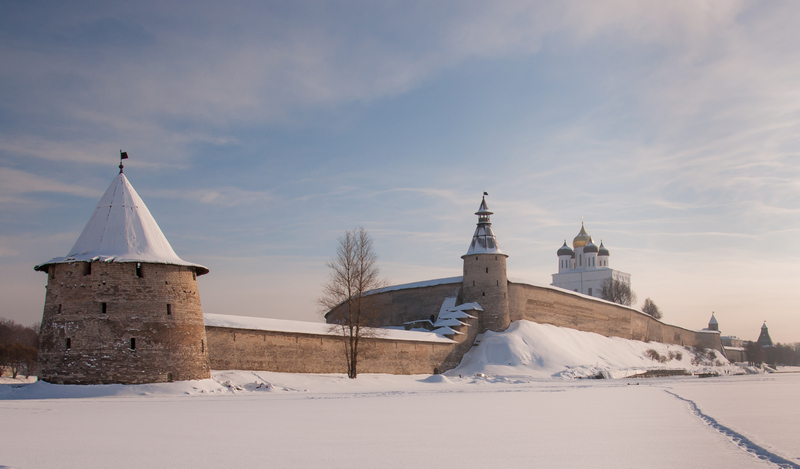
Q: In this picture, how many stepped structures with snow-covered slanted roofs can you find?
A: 4